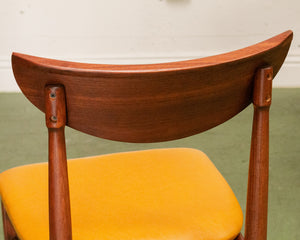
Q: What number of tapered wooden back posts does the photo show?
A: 2